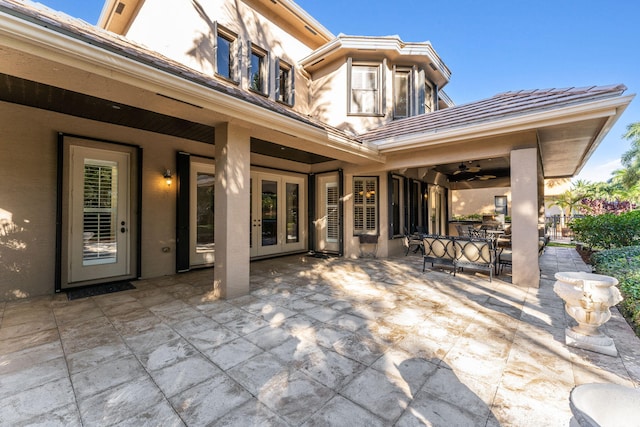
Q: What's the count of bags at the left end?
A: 0